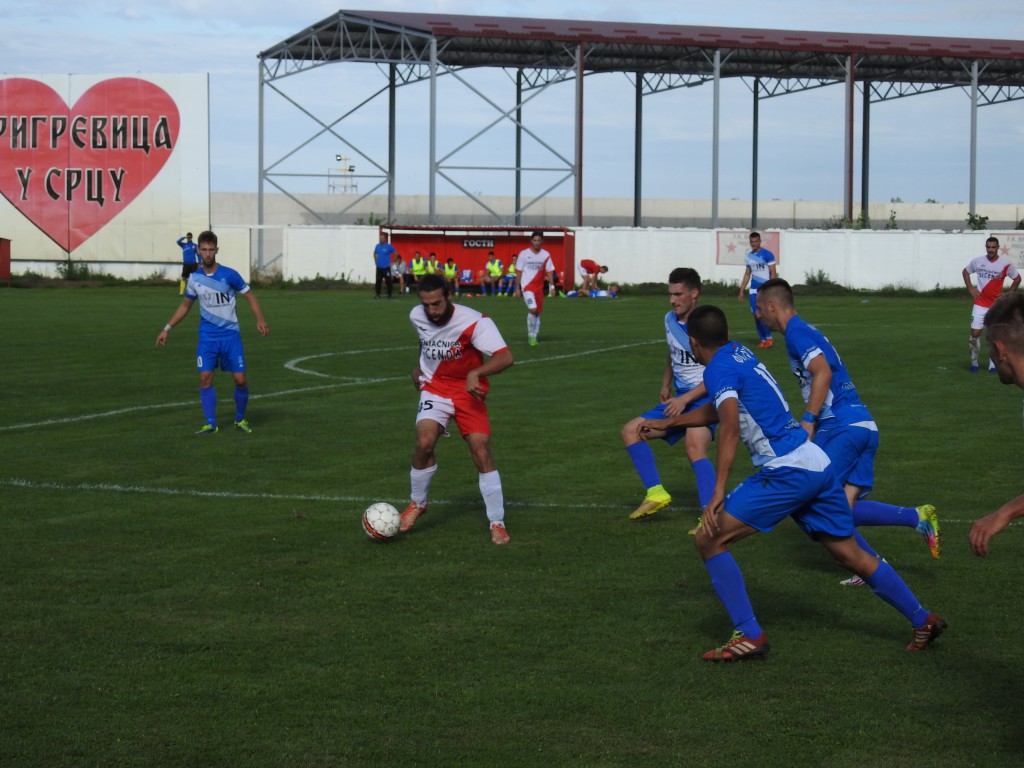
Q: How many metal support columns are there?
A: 11